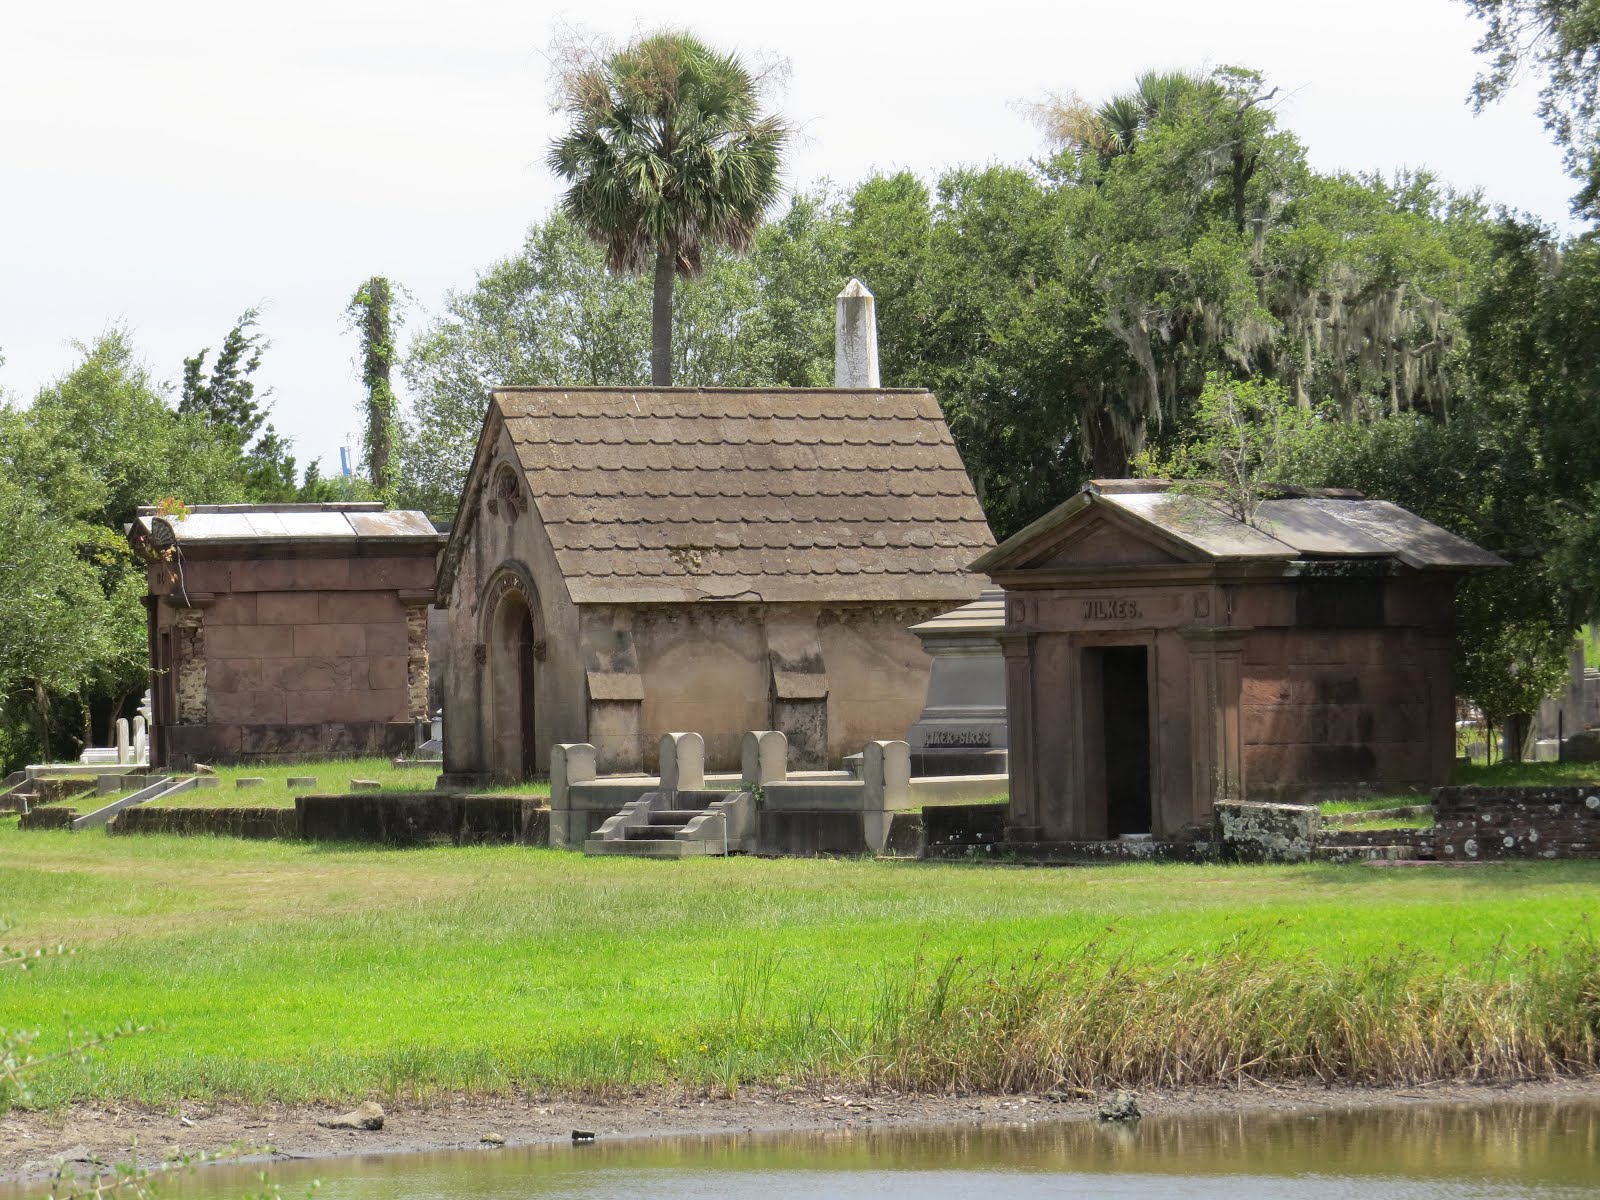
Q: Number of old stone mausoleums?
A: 3